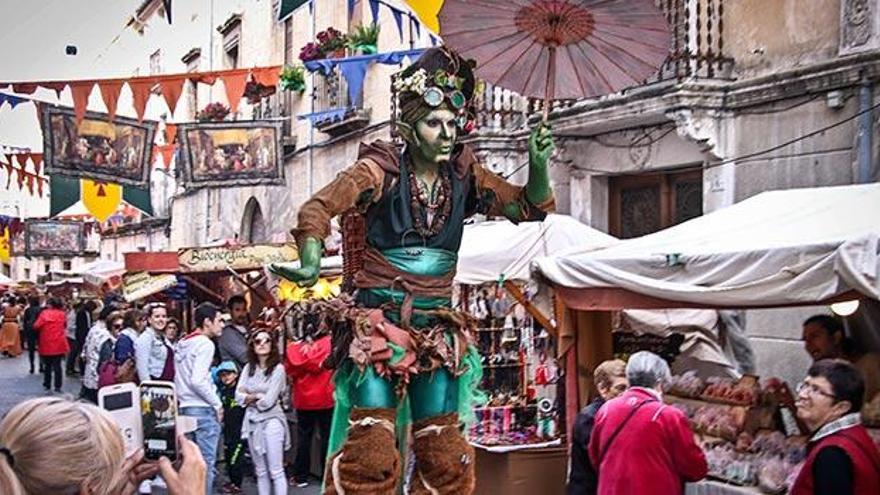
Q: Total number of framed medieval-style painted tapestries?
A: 3